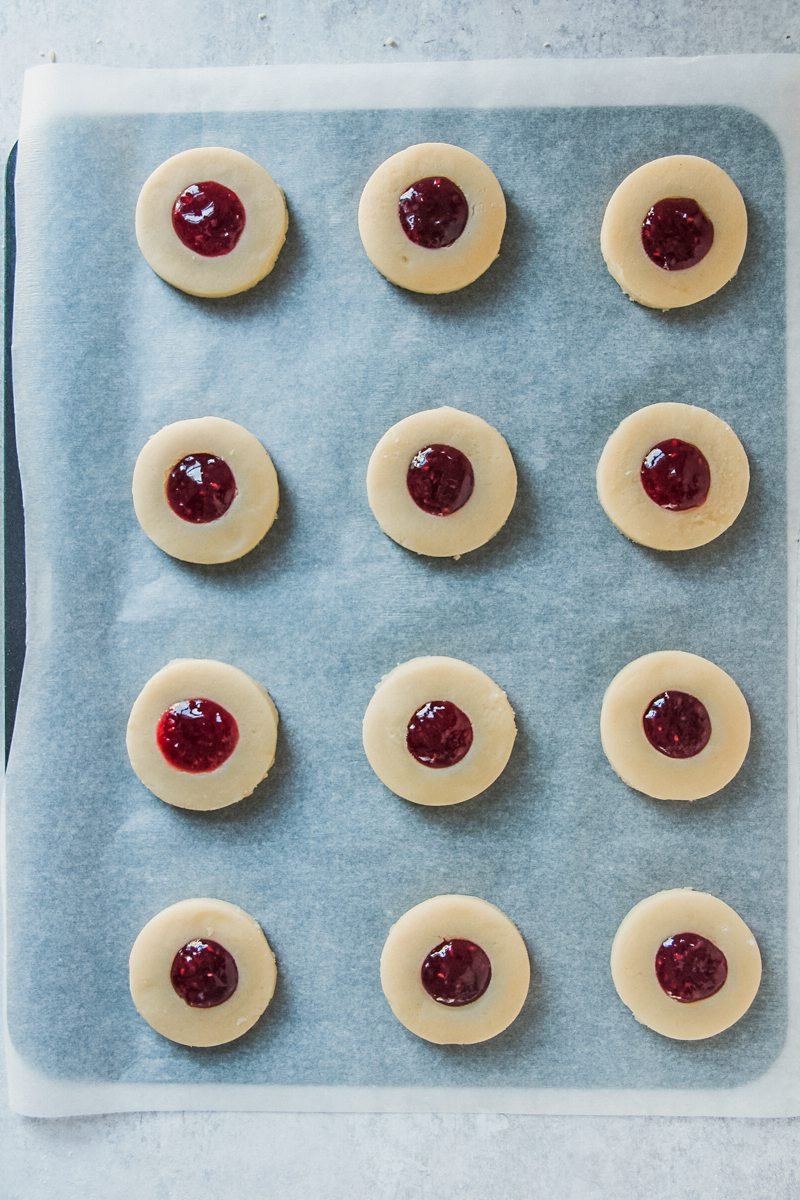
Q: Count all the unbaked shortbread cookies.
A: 12